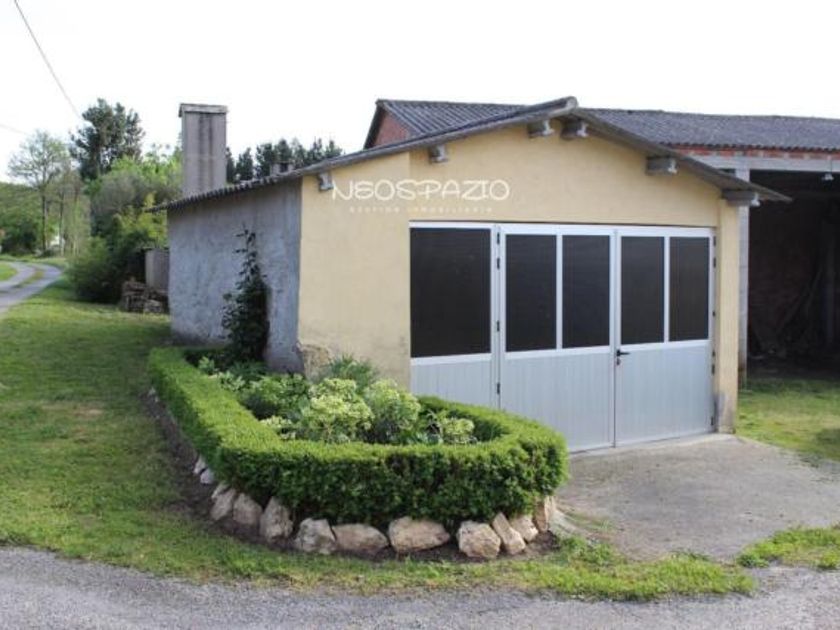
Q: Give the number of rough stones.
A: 13